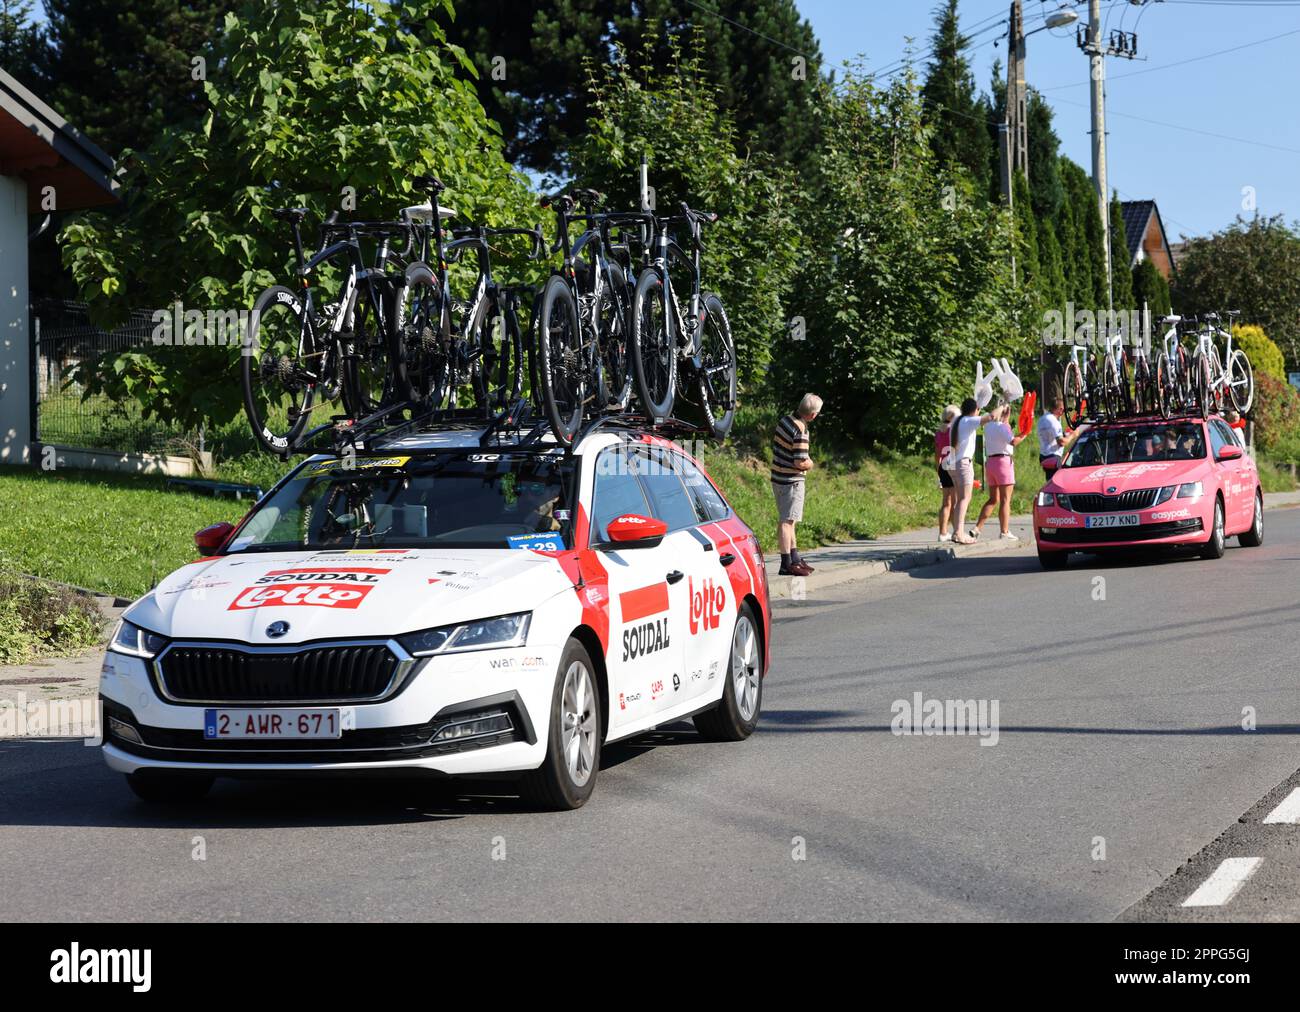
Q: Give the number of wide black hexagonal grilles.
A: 2